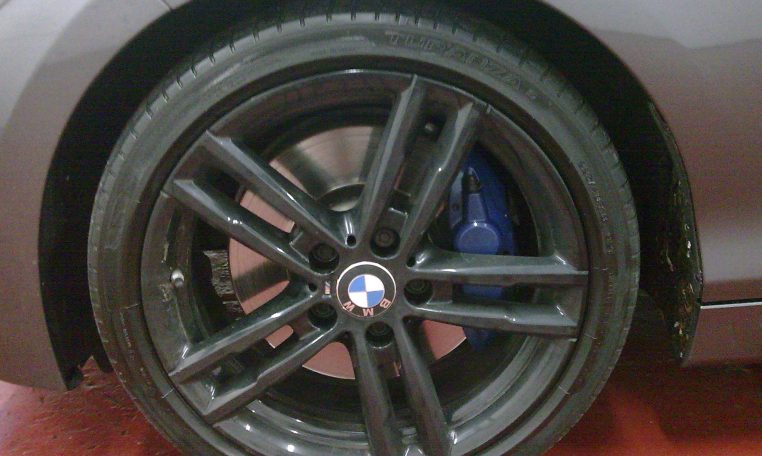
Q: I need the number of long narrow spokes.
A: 10